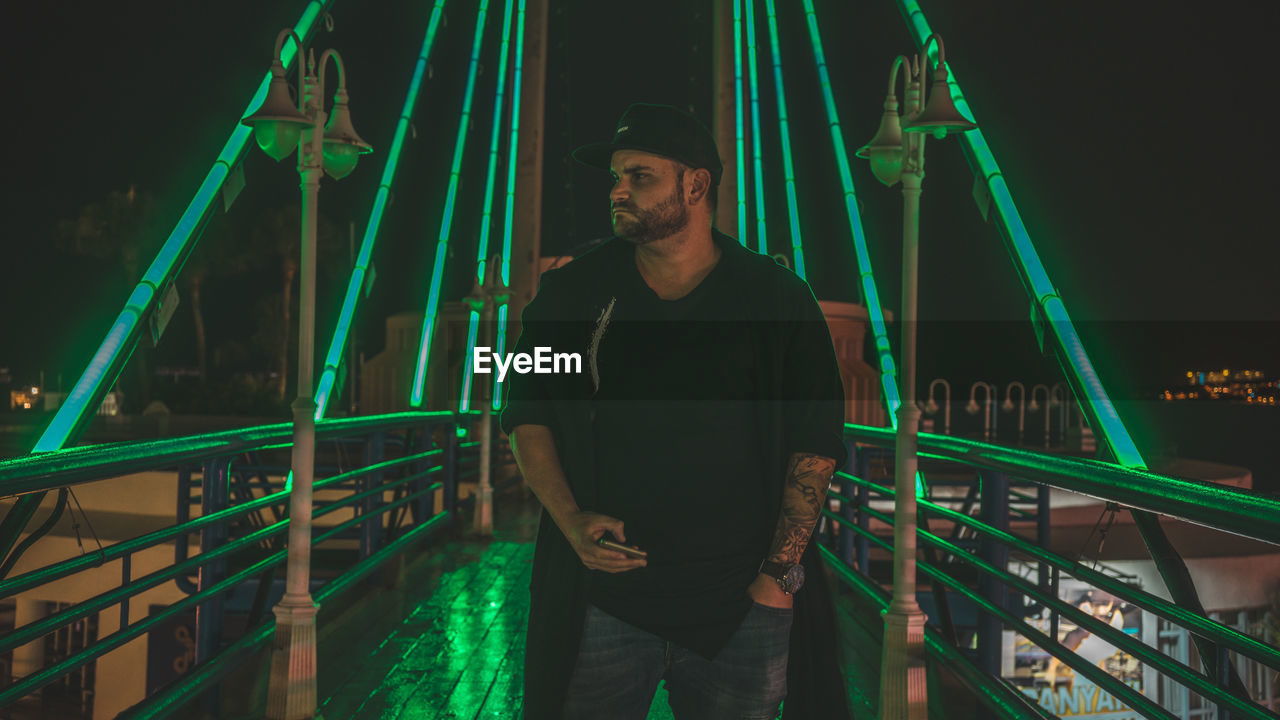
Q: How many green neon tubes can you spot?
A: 10